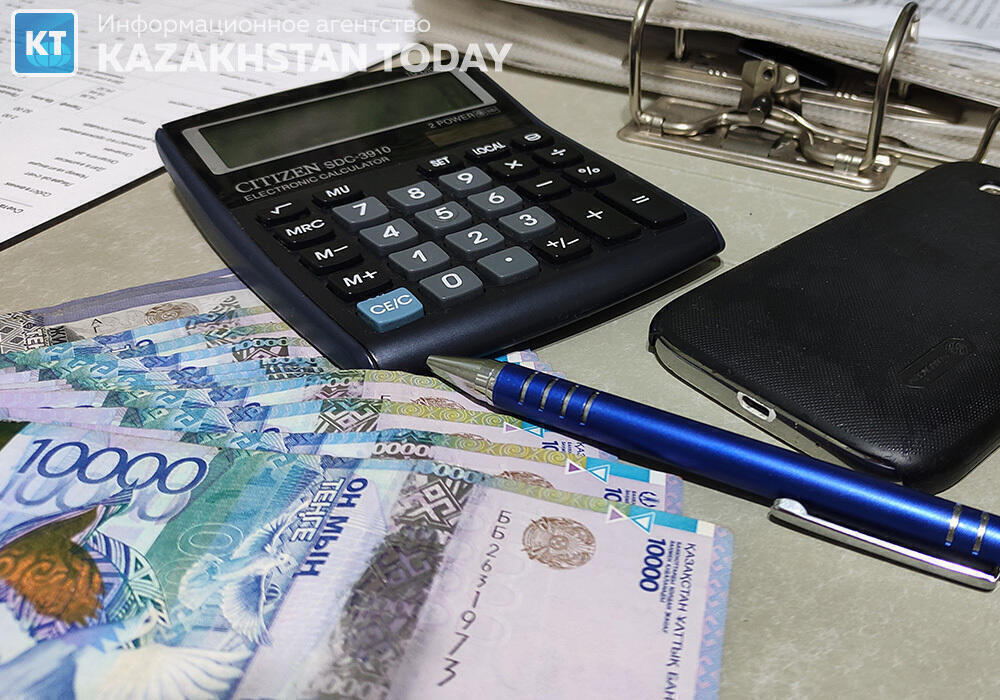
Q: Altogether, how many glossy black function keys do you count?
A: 15